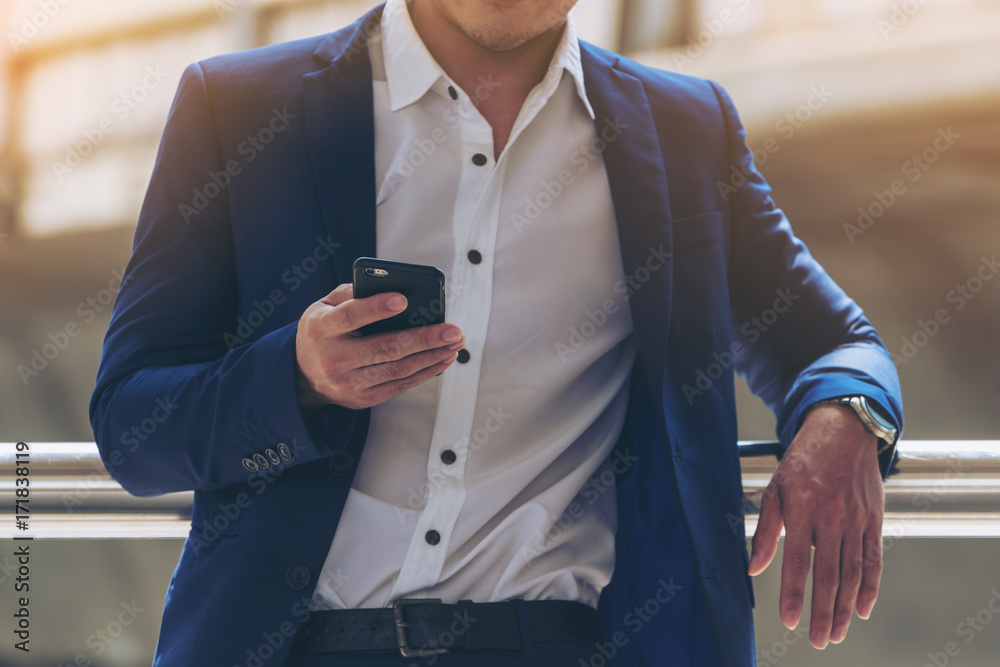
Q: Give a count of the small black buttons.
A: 6